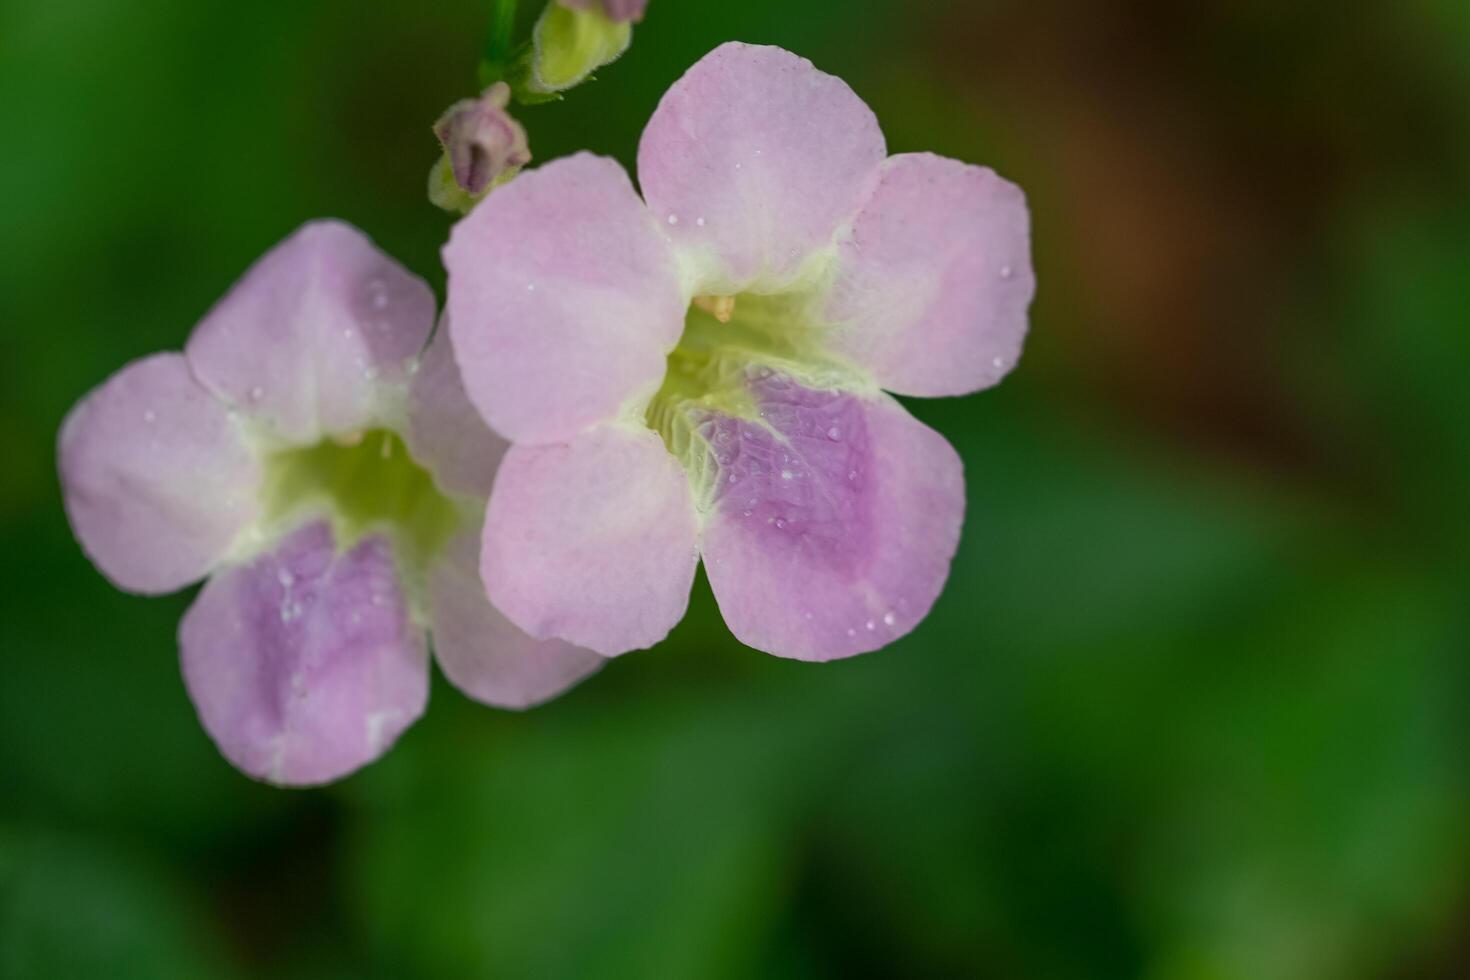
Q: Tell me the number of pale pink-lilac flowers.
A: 2